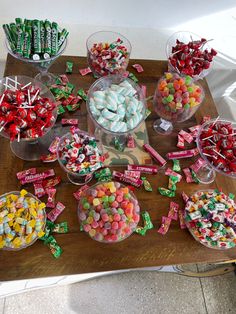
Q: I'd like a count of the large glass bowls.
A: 11